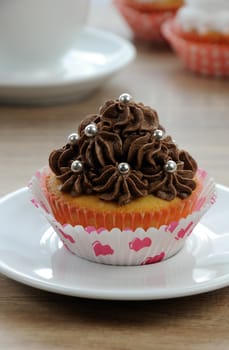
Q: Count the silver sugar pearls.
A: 7